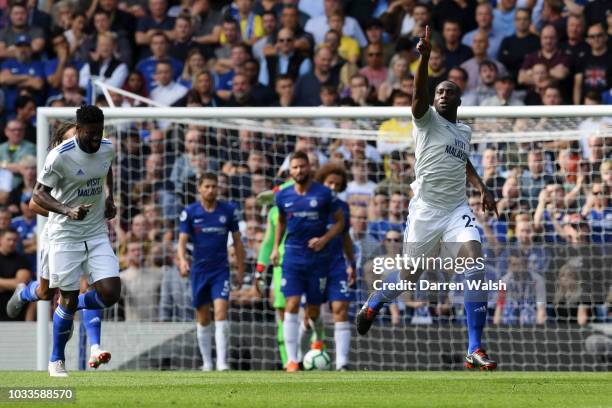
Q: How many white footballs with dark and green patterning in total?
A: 1